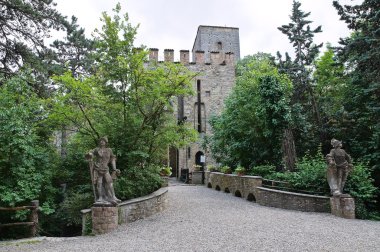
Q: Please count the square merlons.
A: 7